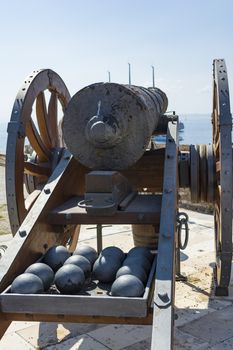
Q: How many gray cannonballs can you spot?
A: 12